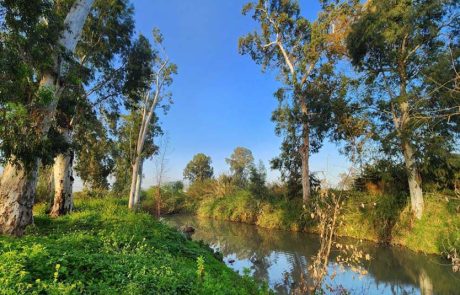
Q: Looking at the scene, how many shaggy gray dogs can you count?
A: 0